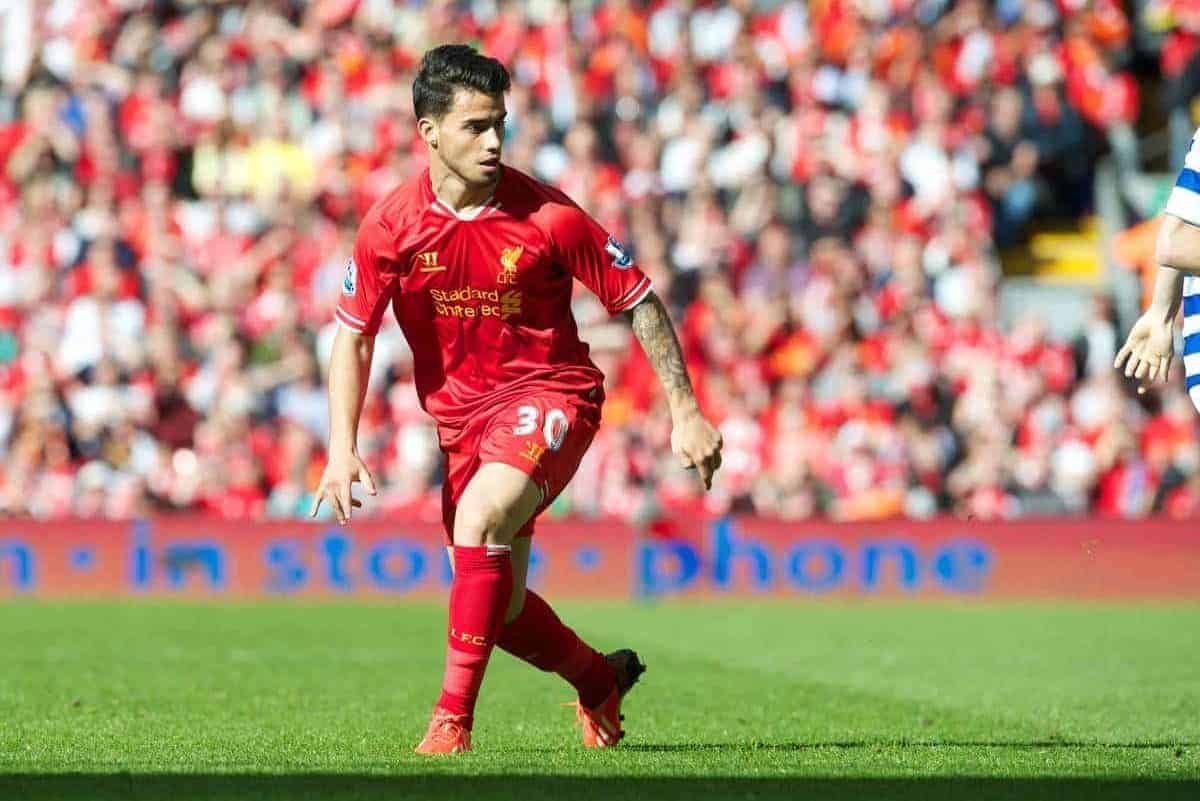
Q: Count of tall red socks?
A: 2